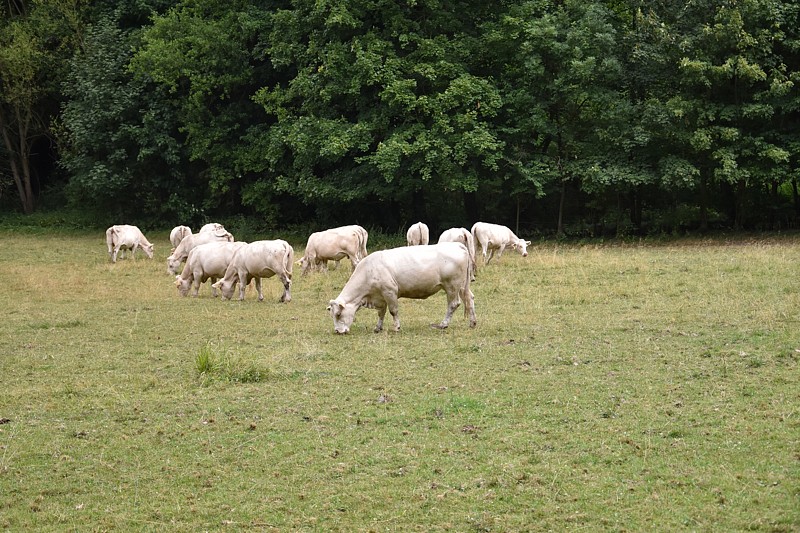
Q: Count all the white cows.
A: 11